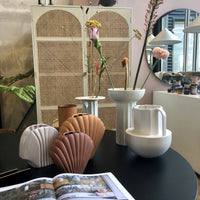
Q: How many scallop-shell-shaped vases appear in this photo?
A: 3